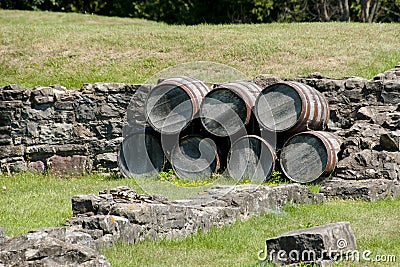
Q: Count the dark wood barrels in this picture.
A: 7